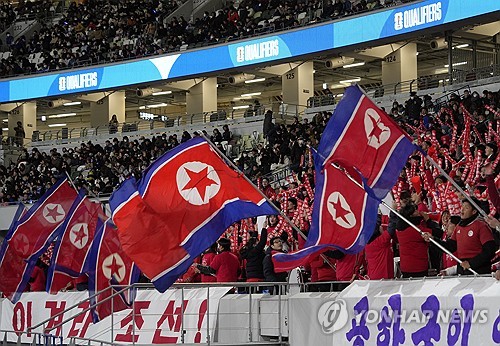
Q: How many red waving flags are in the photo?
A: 7